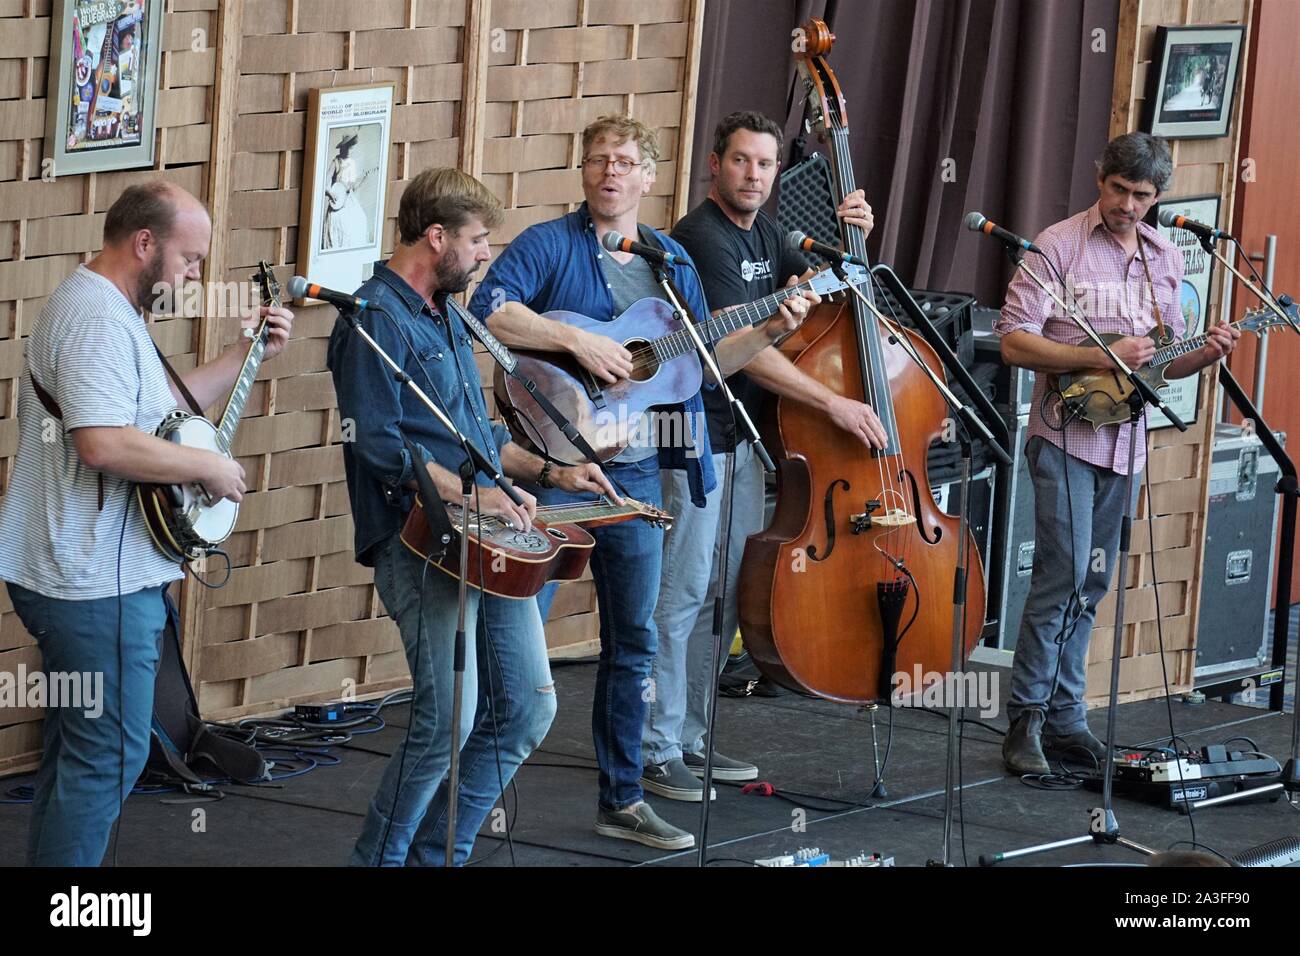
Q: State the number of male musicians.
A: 5